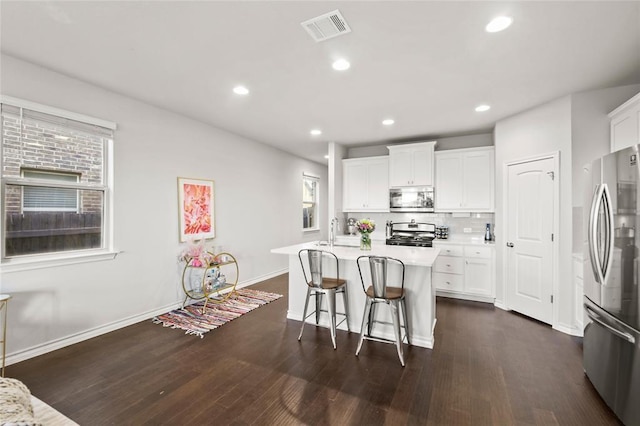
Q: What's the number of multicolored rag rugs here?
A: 1